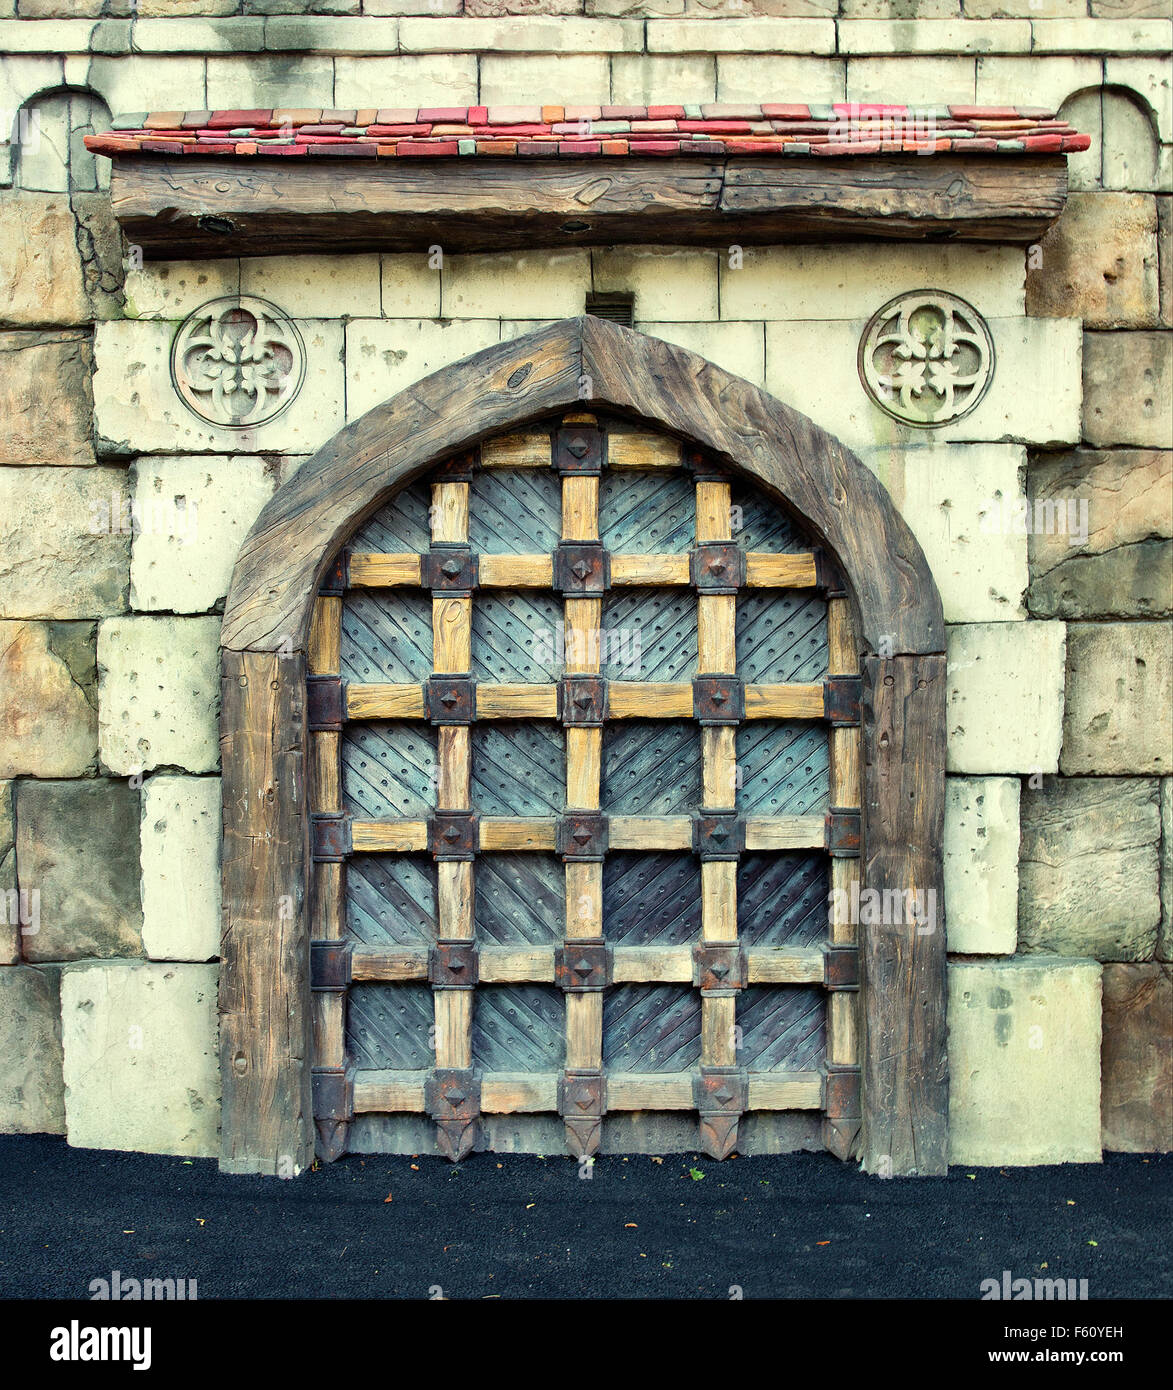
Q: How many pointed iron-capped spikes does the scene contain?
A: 5